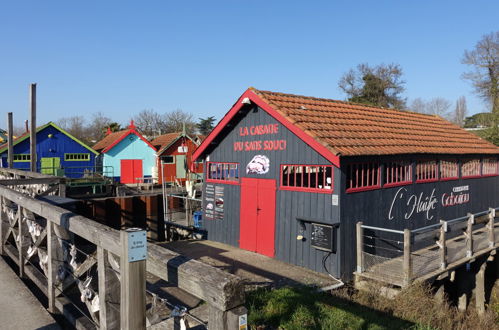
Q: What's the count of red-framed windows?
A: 8